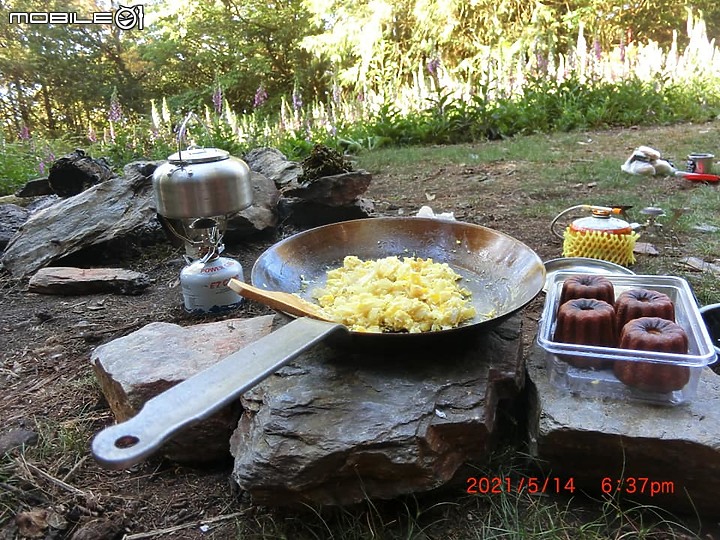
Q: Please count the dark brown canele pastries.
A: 4